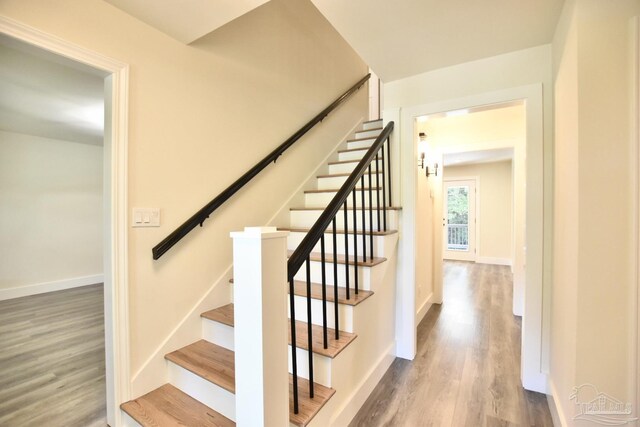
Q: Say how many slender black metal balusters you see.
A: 11